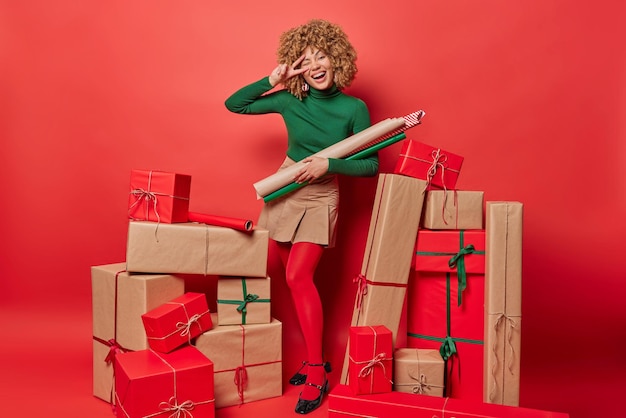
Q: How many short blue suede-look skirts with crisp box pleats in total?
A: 0